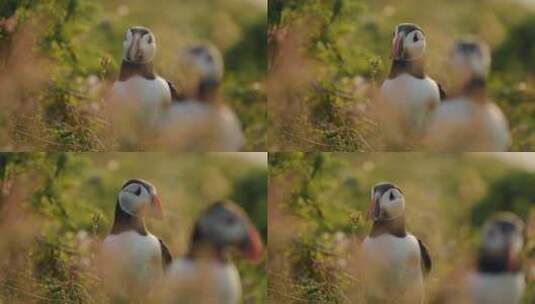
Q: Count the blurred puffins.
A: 4